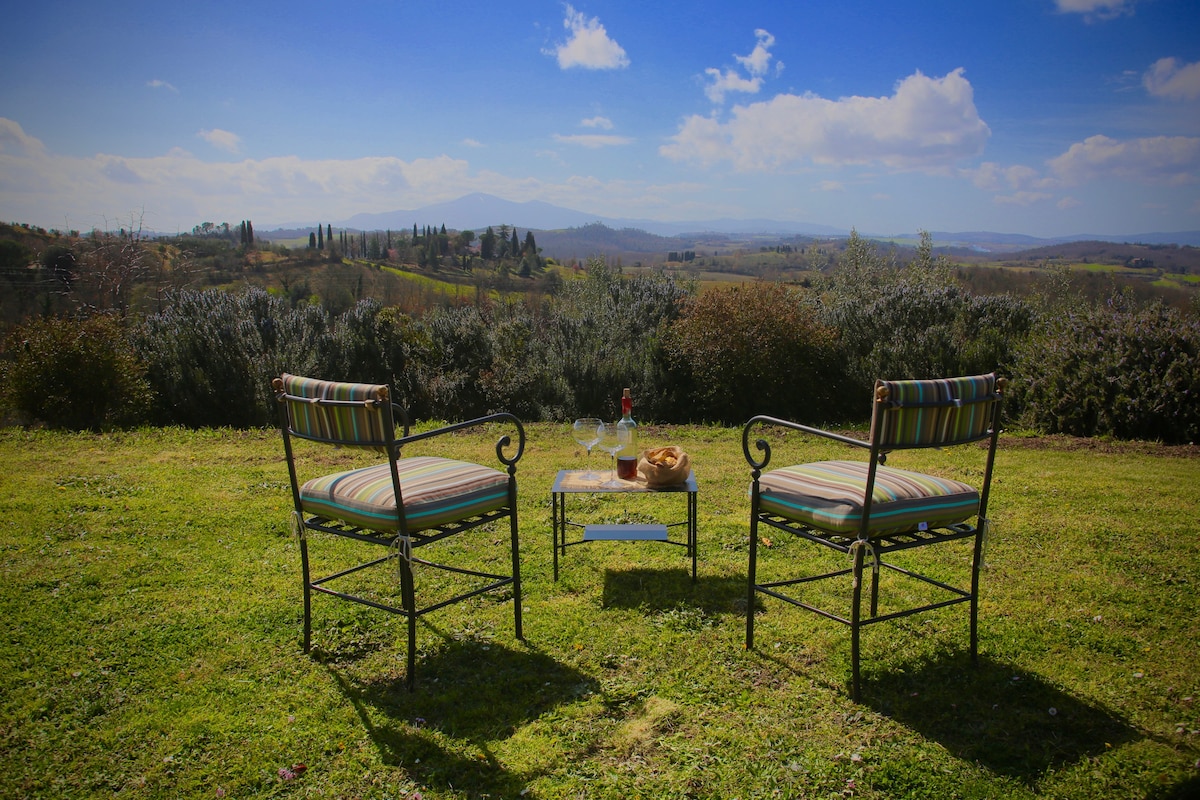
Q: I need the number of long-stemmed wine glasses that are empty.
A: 2